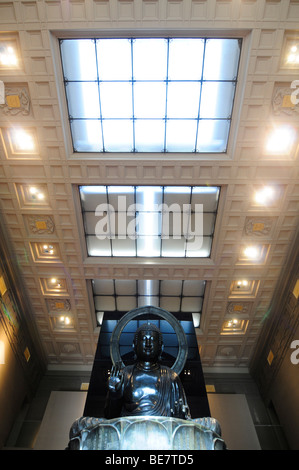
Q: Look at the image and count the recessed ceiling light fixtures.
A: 12